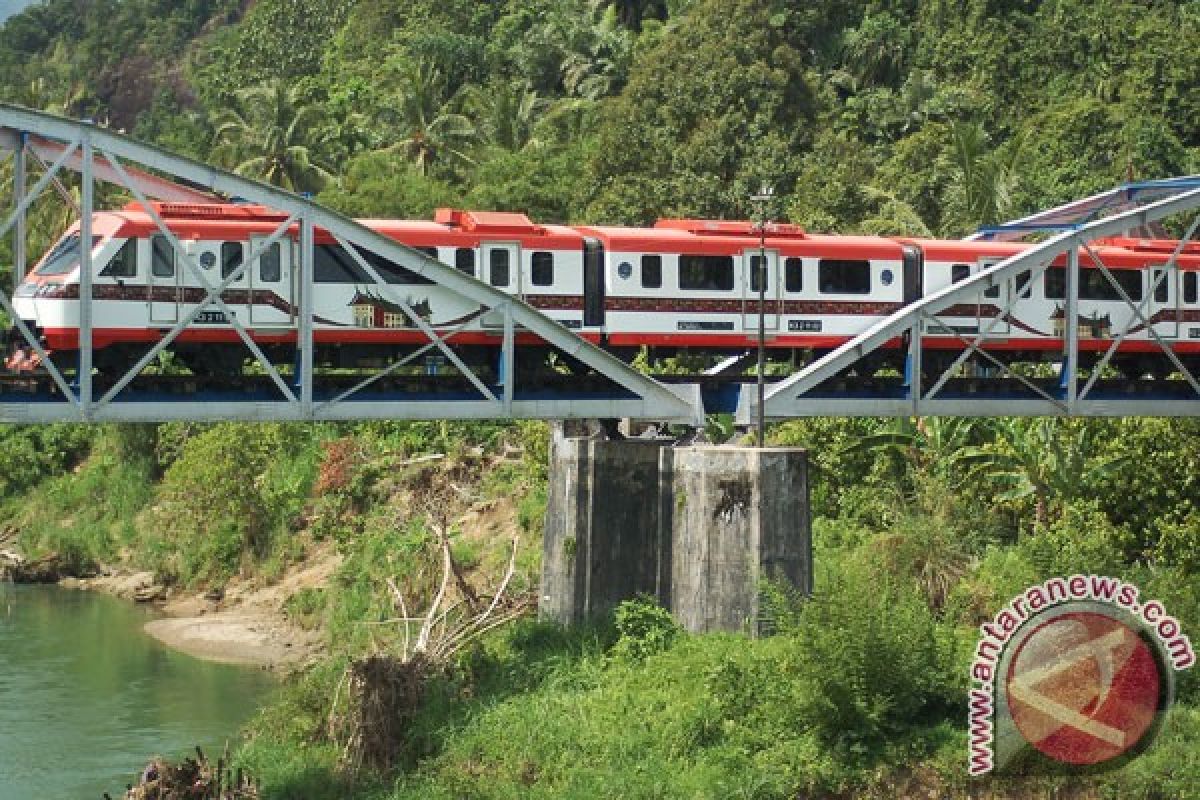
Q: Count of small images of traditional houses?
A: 2